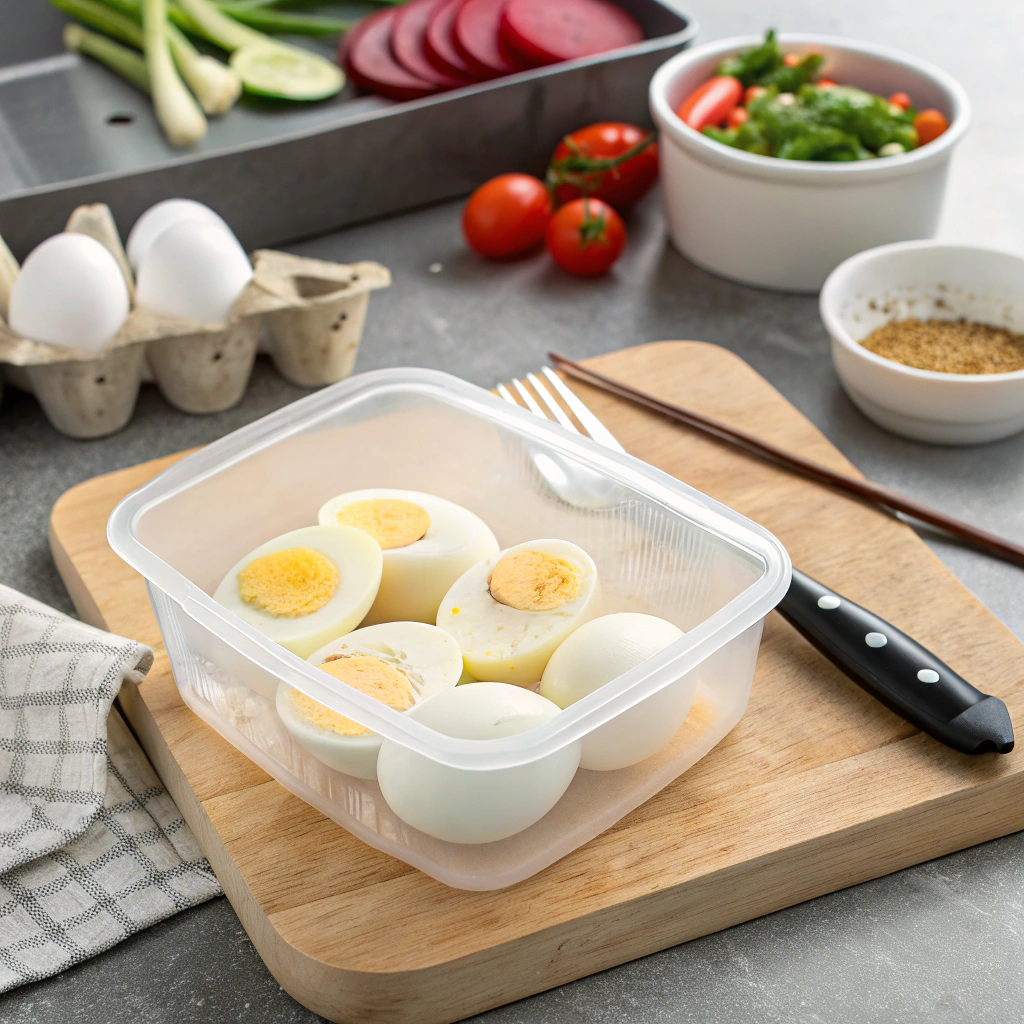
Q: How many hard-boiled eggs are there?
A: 6